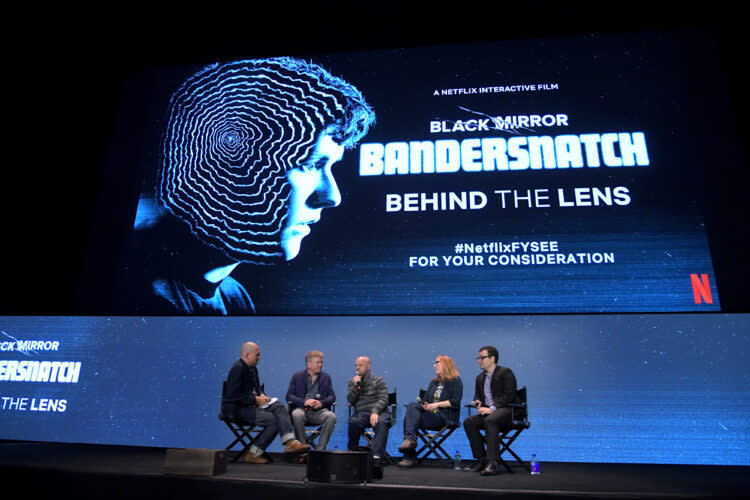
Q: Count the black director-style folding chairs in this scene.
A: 5